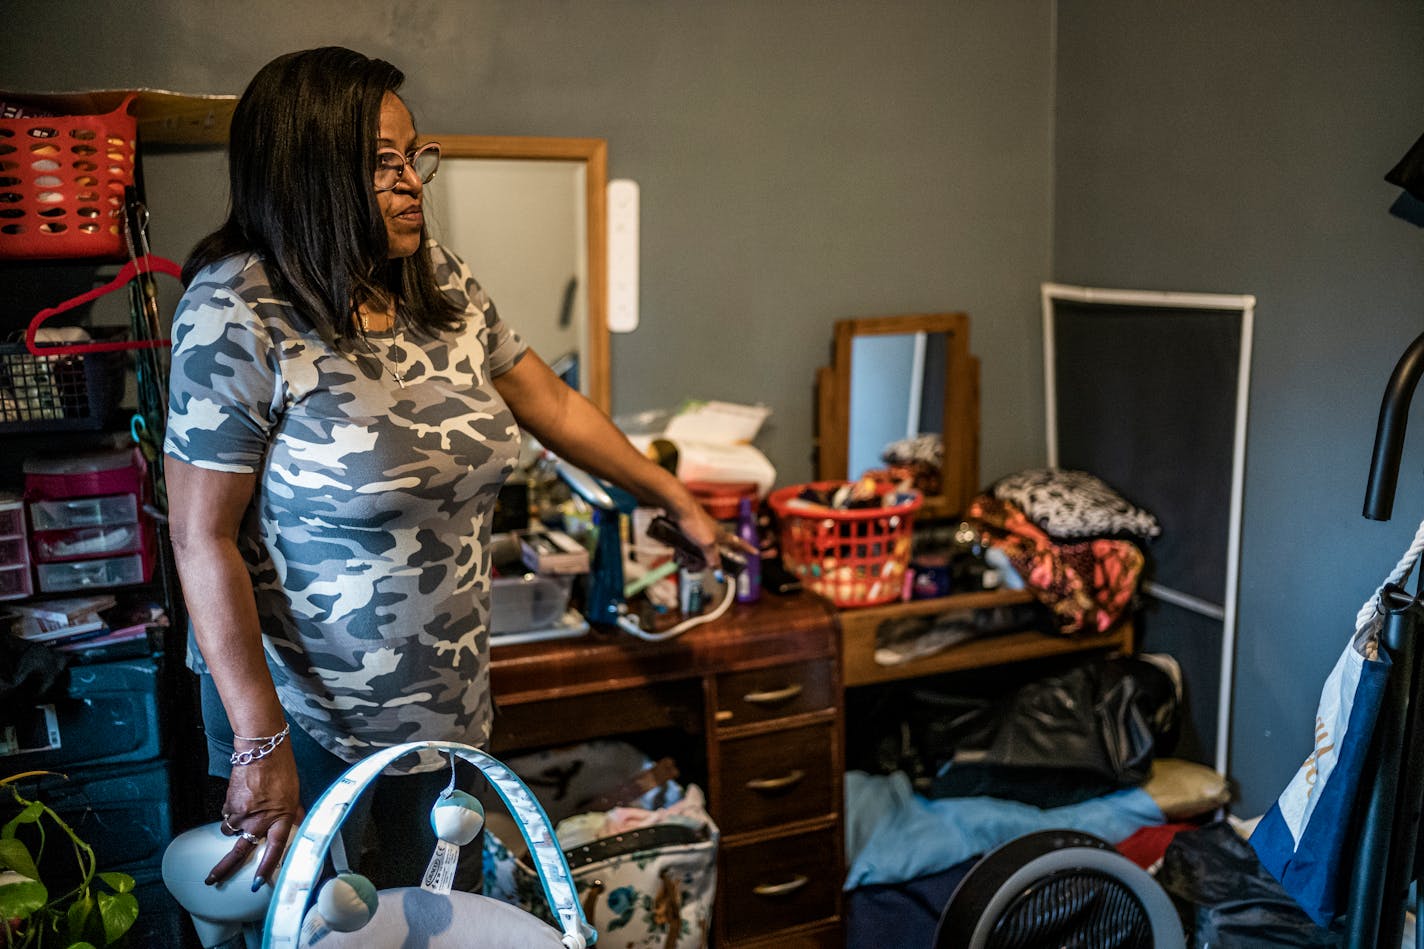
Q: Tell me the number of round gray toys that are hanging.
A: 2